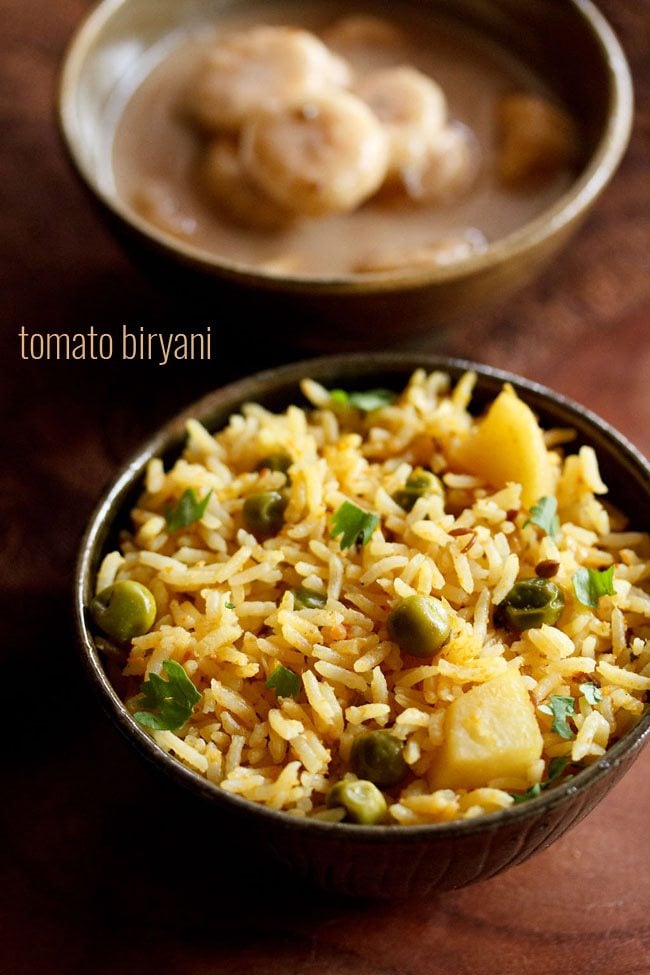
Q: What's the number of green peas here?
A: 9